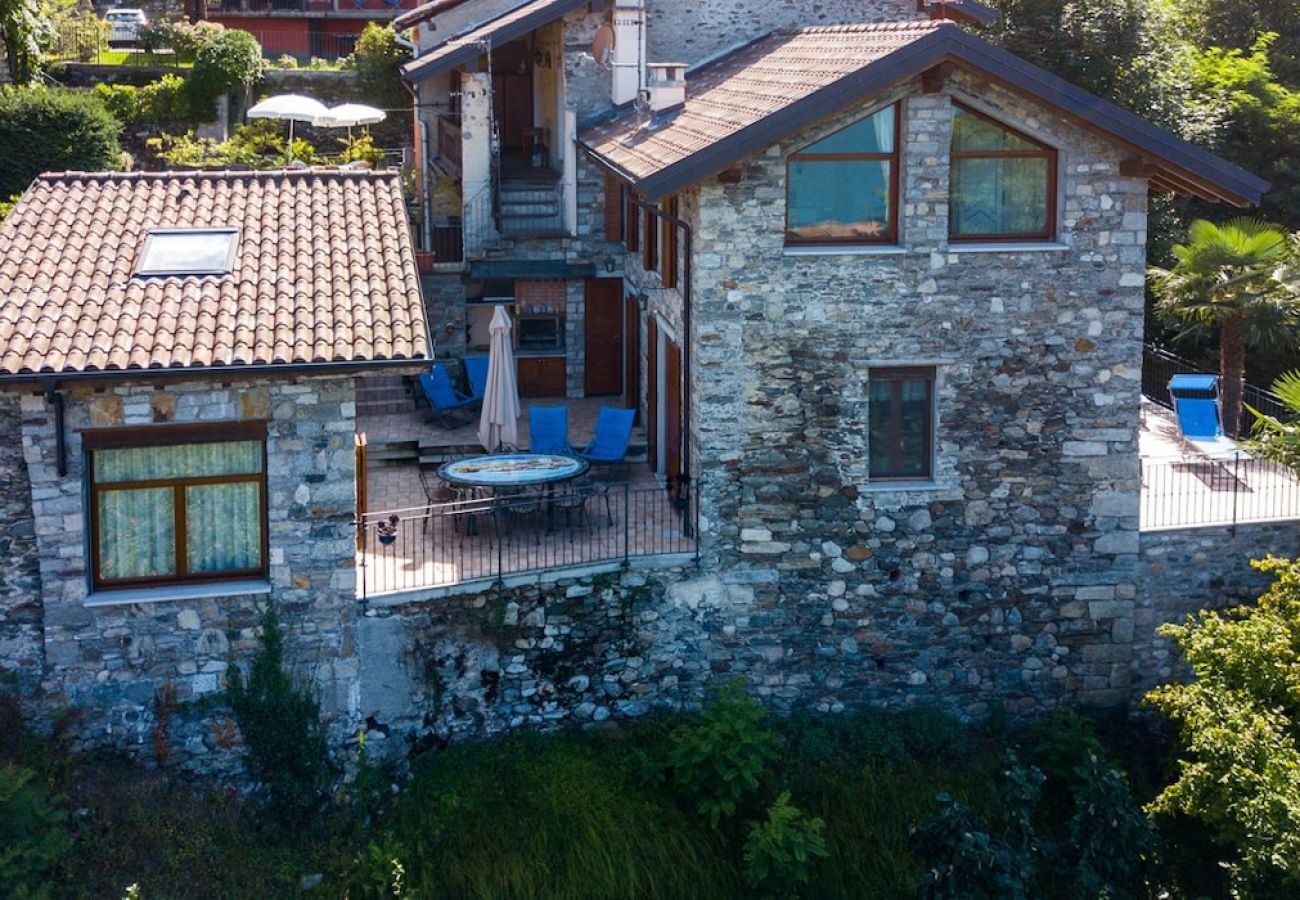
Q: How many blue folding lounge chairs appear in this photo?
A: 5